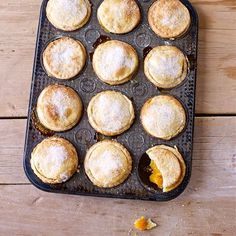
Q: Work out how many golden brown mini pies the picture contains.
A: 12